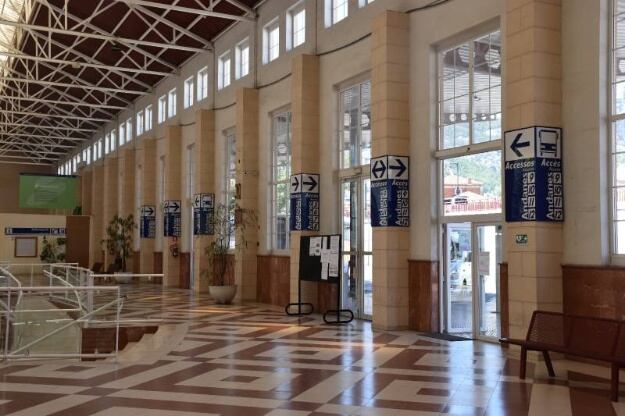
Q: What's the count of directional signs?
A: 6